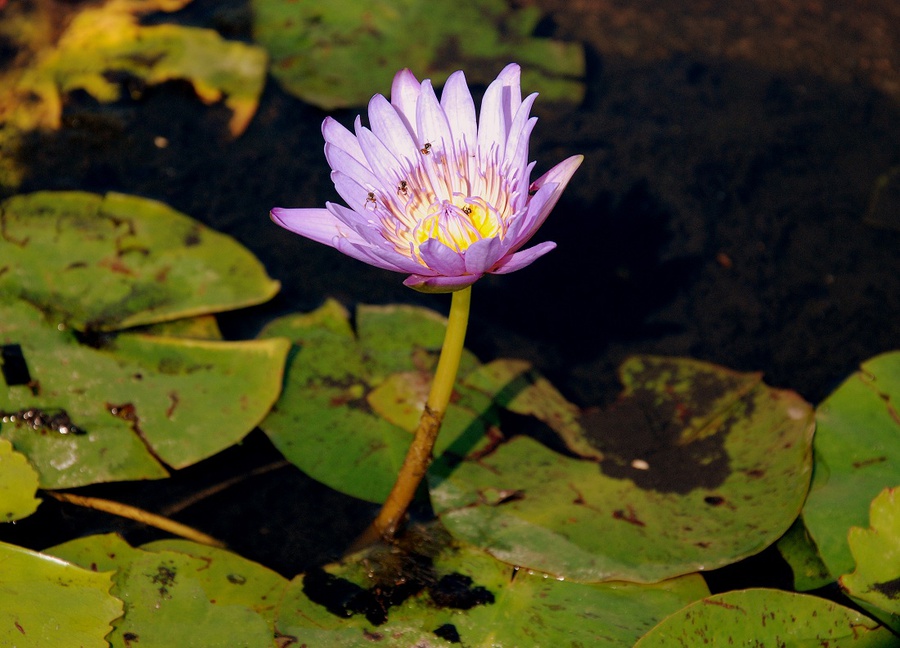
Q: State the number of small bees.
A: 4